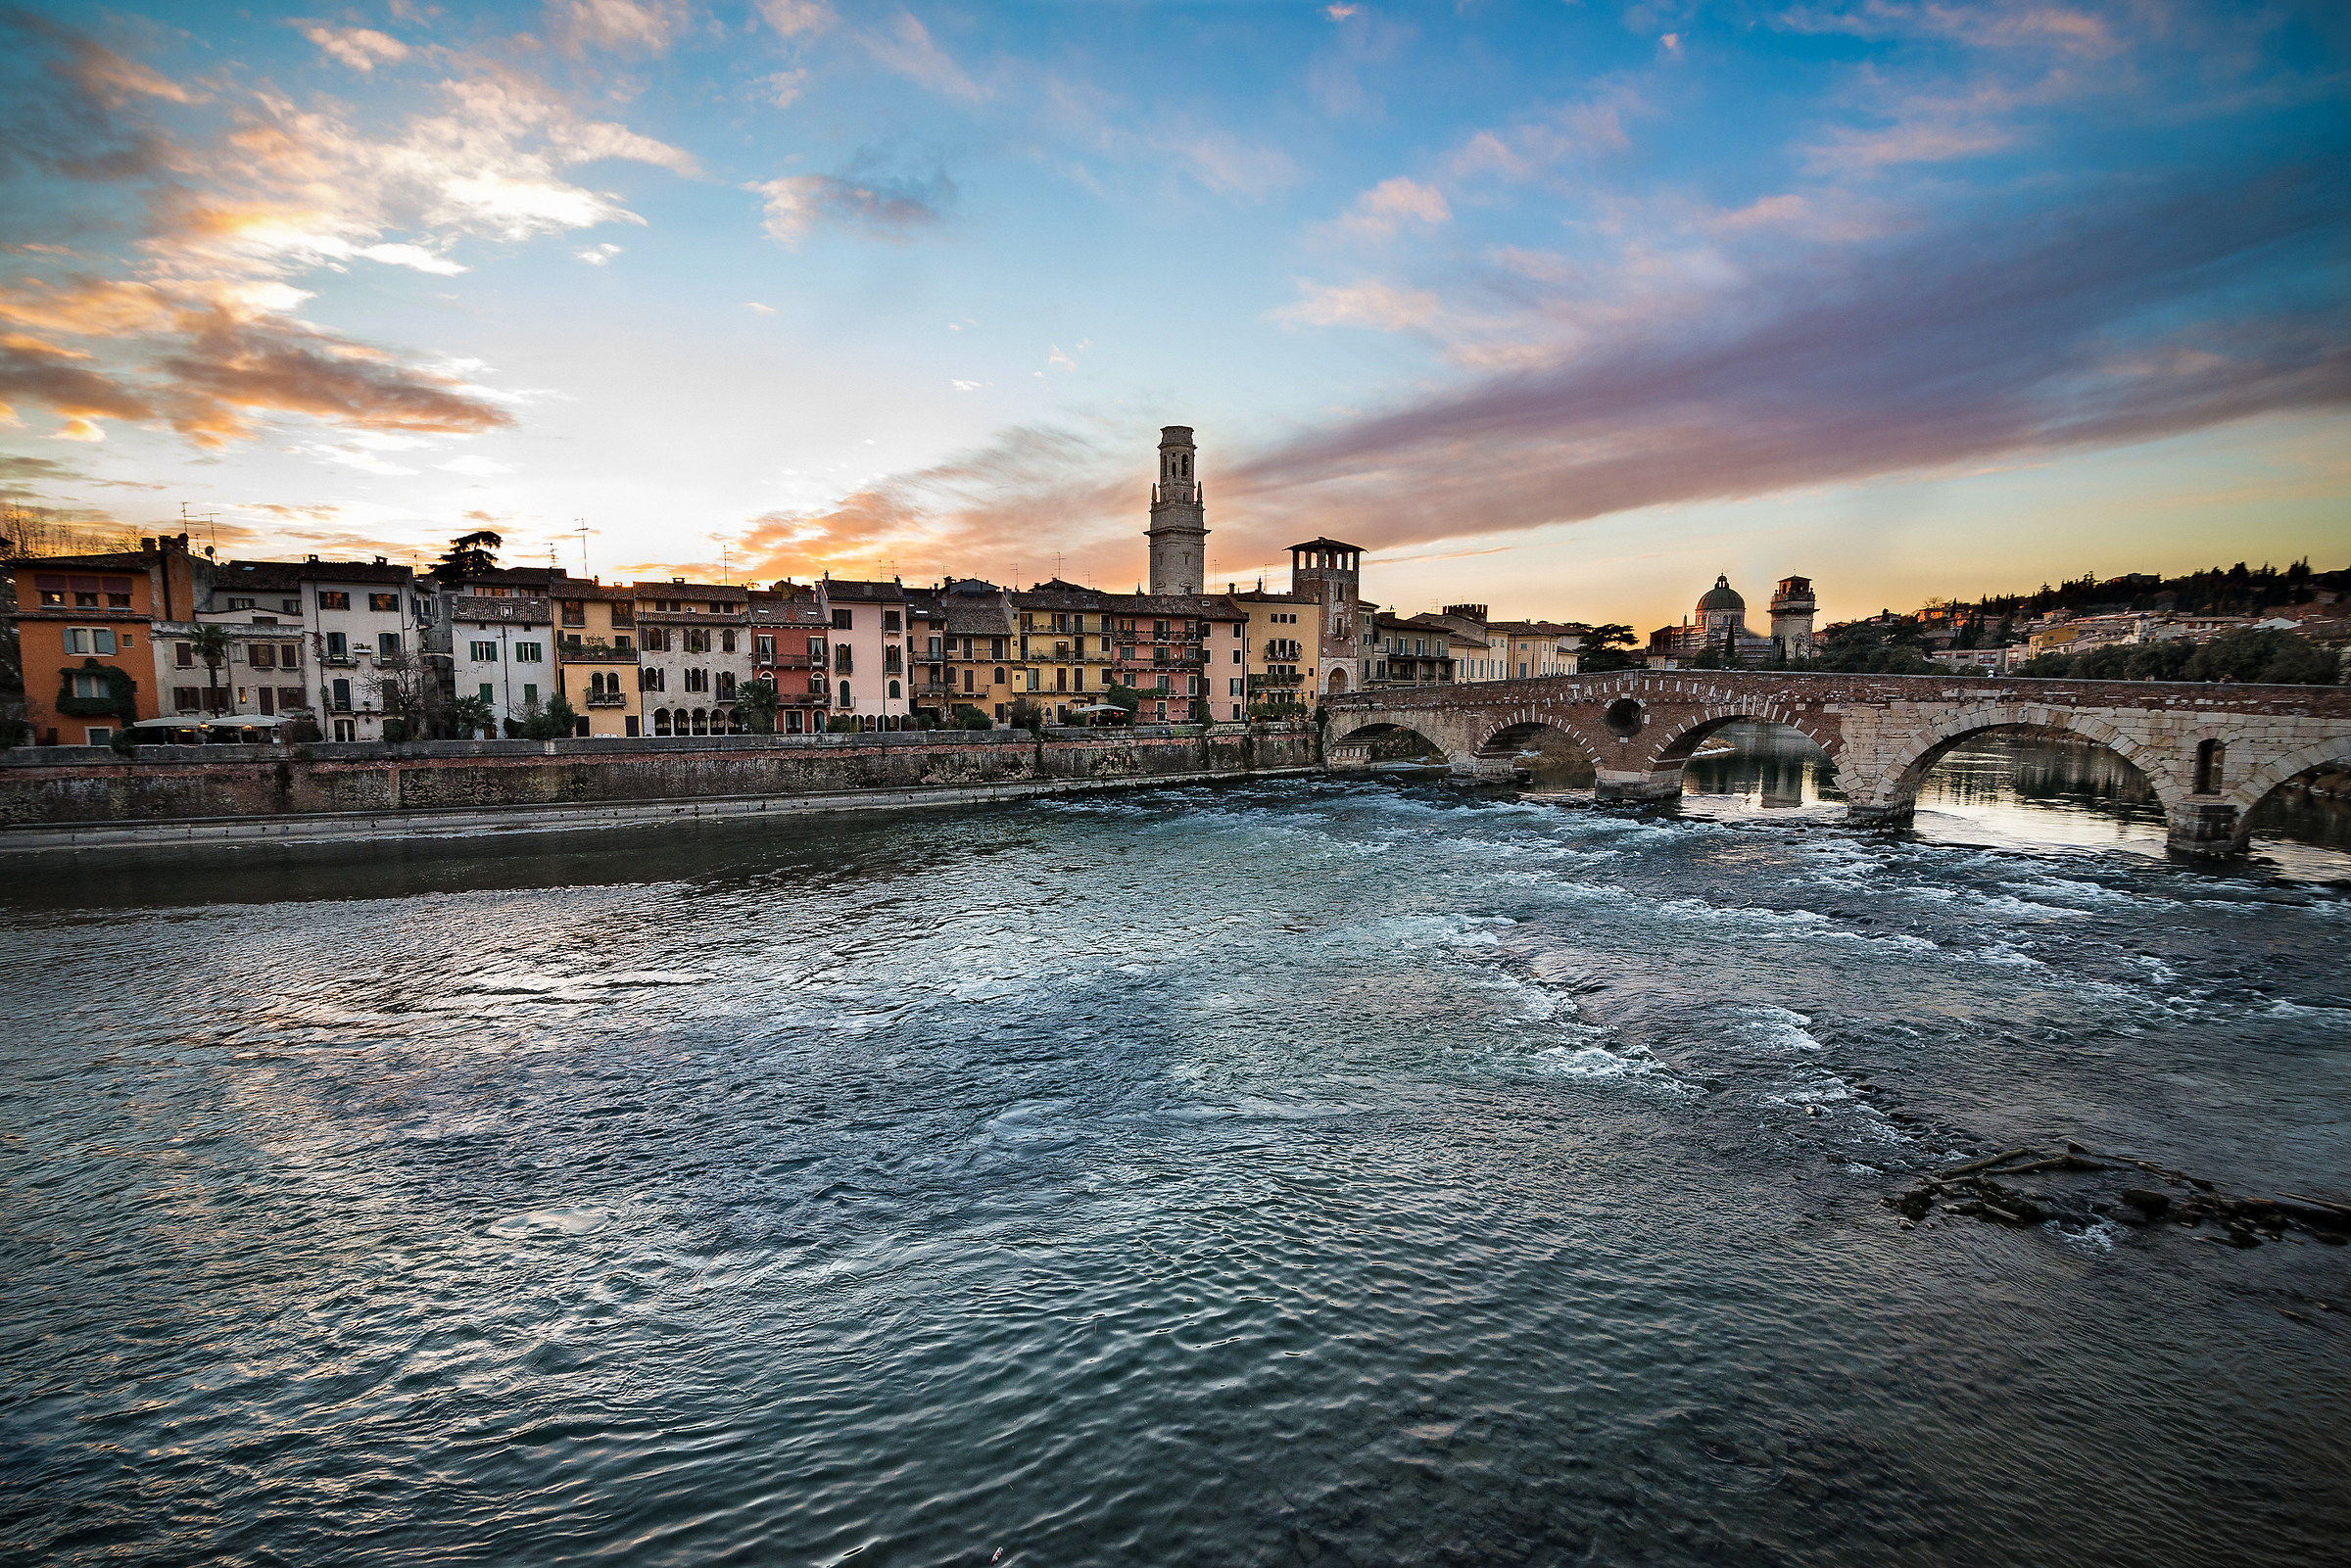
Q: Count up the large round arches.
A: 5